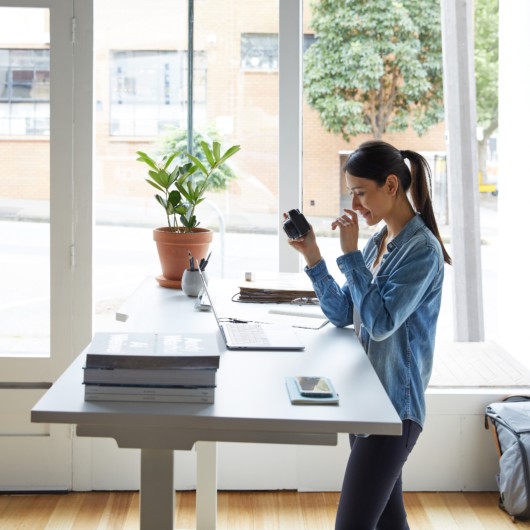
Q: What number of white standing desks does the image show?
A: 1